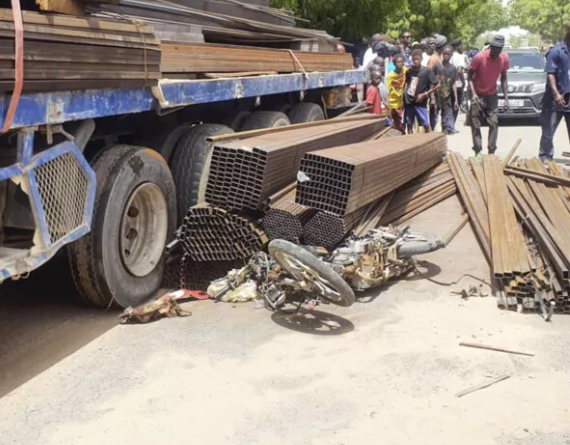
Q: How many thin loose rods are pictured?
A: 2